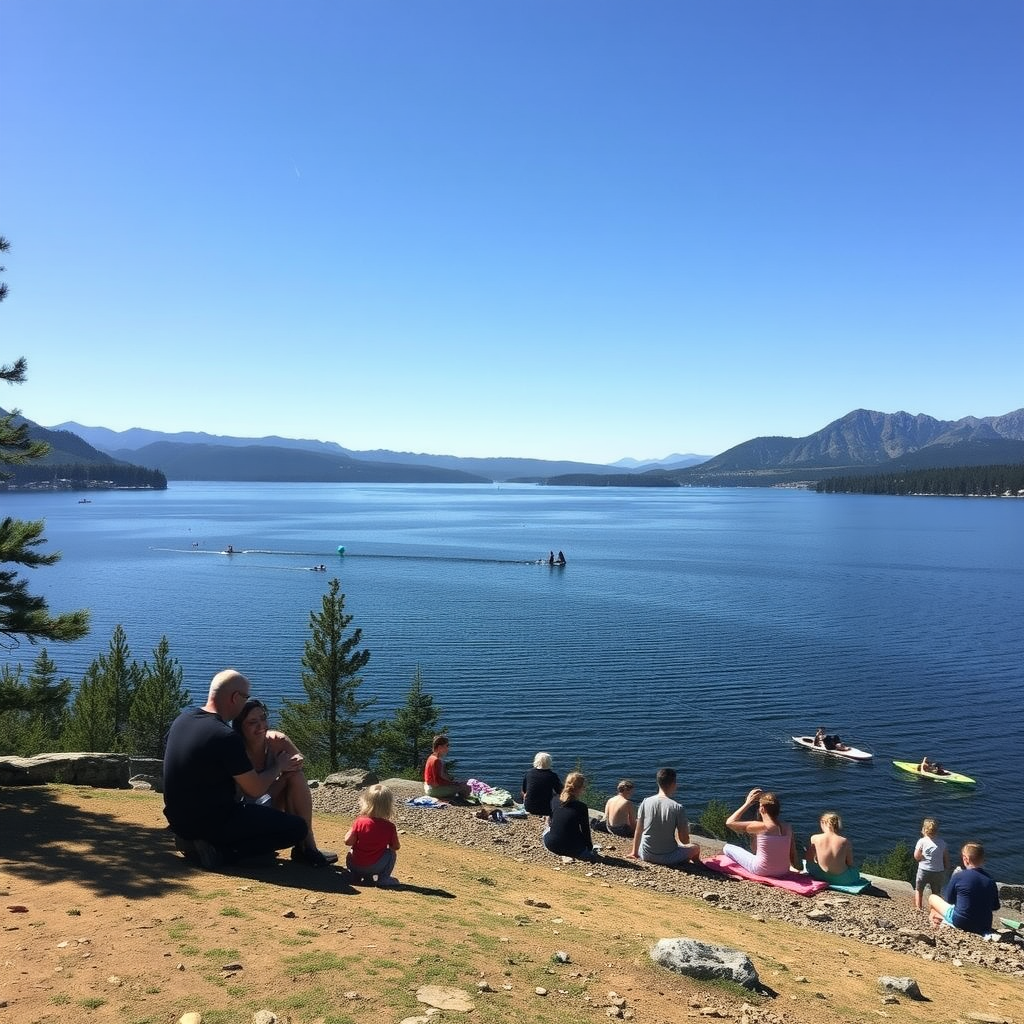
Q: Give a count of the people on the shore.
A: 12